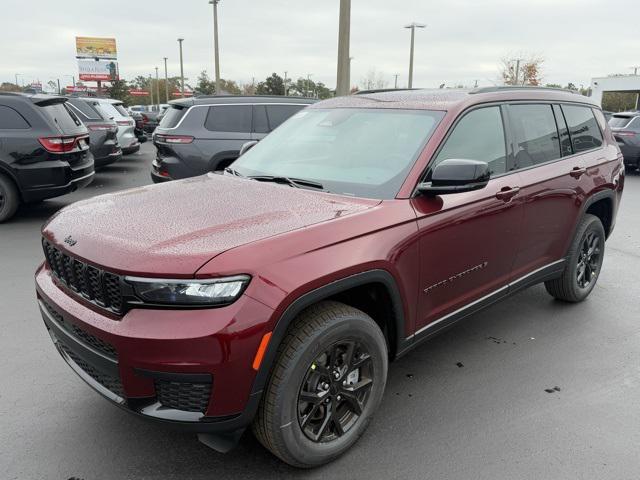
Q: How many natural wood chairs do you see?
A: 0